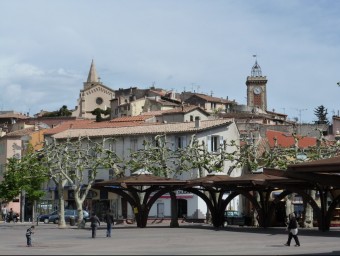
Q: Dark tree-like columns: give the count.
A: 4